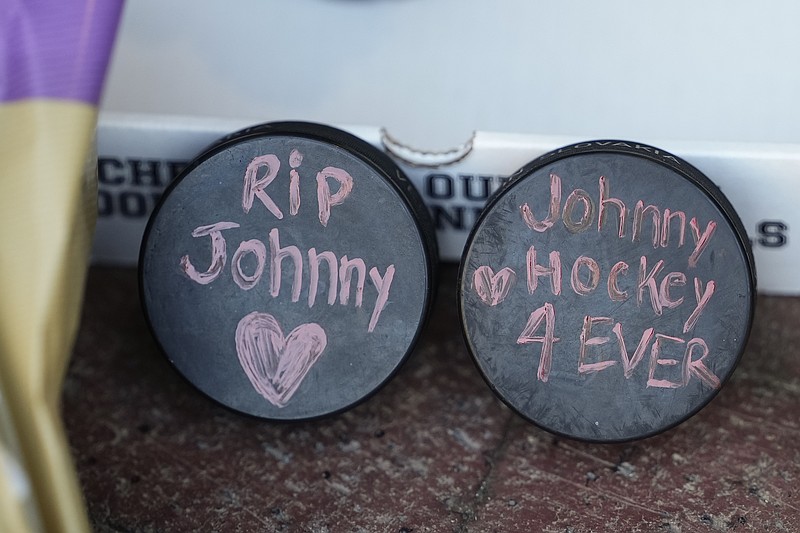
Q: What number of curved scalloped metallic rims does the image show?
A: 1